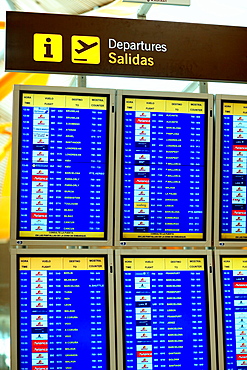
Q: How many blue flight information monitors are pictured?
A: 6